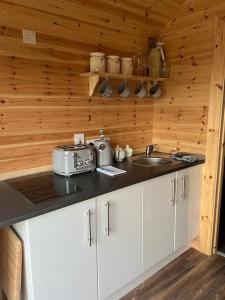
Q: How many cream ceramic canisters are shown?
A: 3